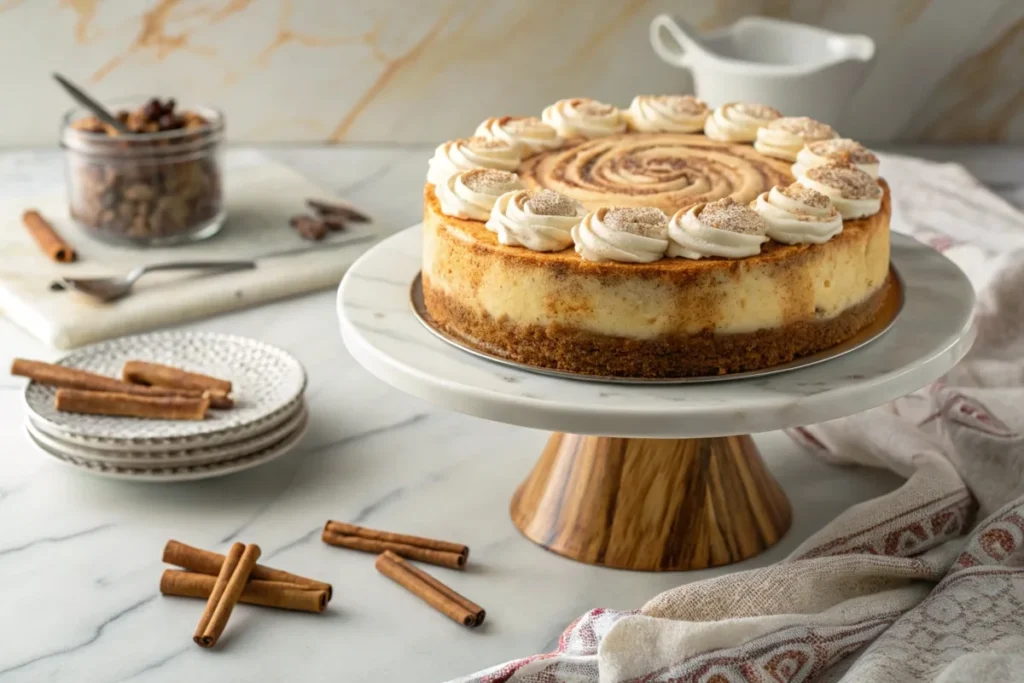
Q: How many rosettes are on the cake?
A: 13